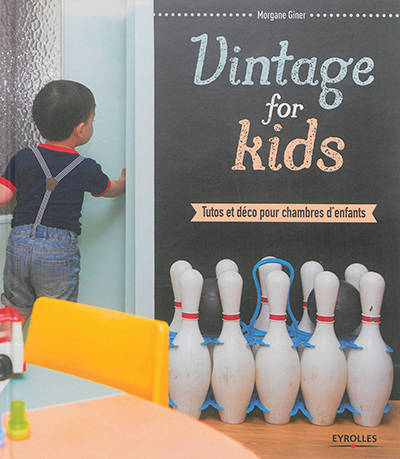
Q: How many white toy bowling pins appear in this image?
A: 10